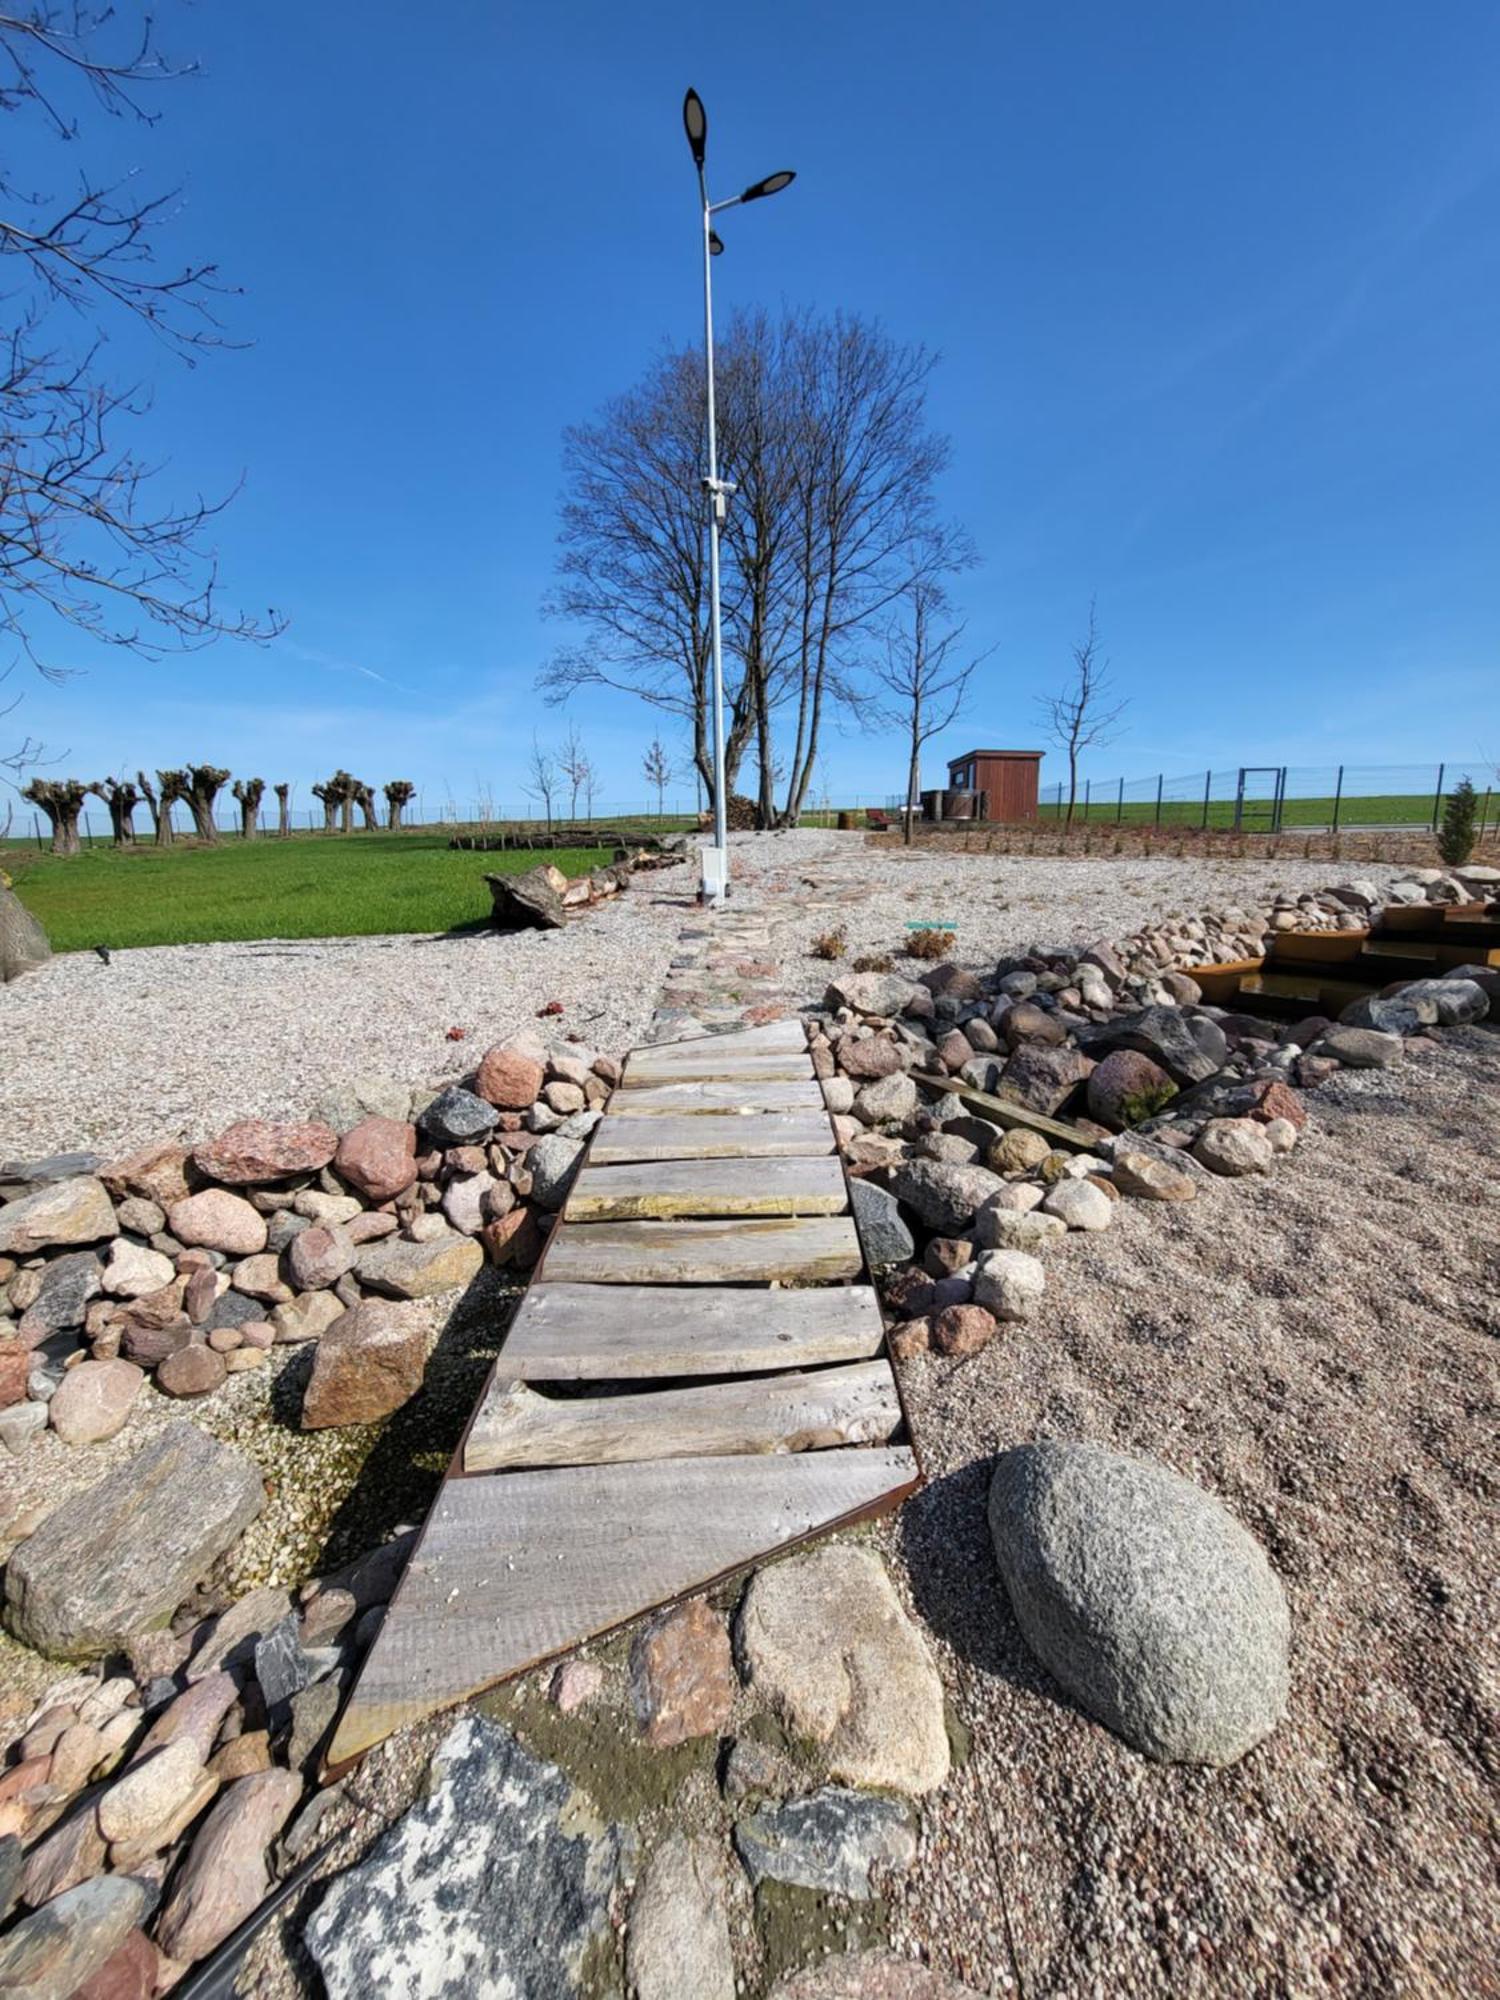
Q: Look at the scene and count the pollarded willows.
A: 10